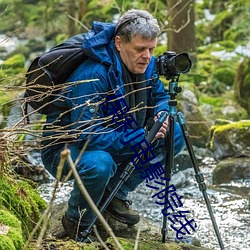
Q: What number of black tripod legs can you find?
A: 3